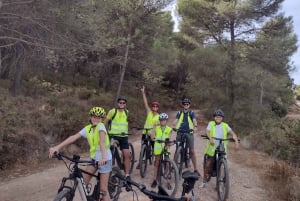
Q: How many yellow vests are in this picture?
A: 6